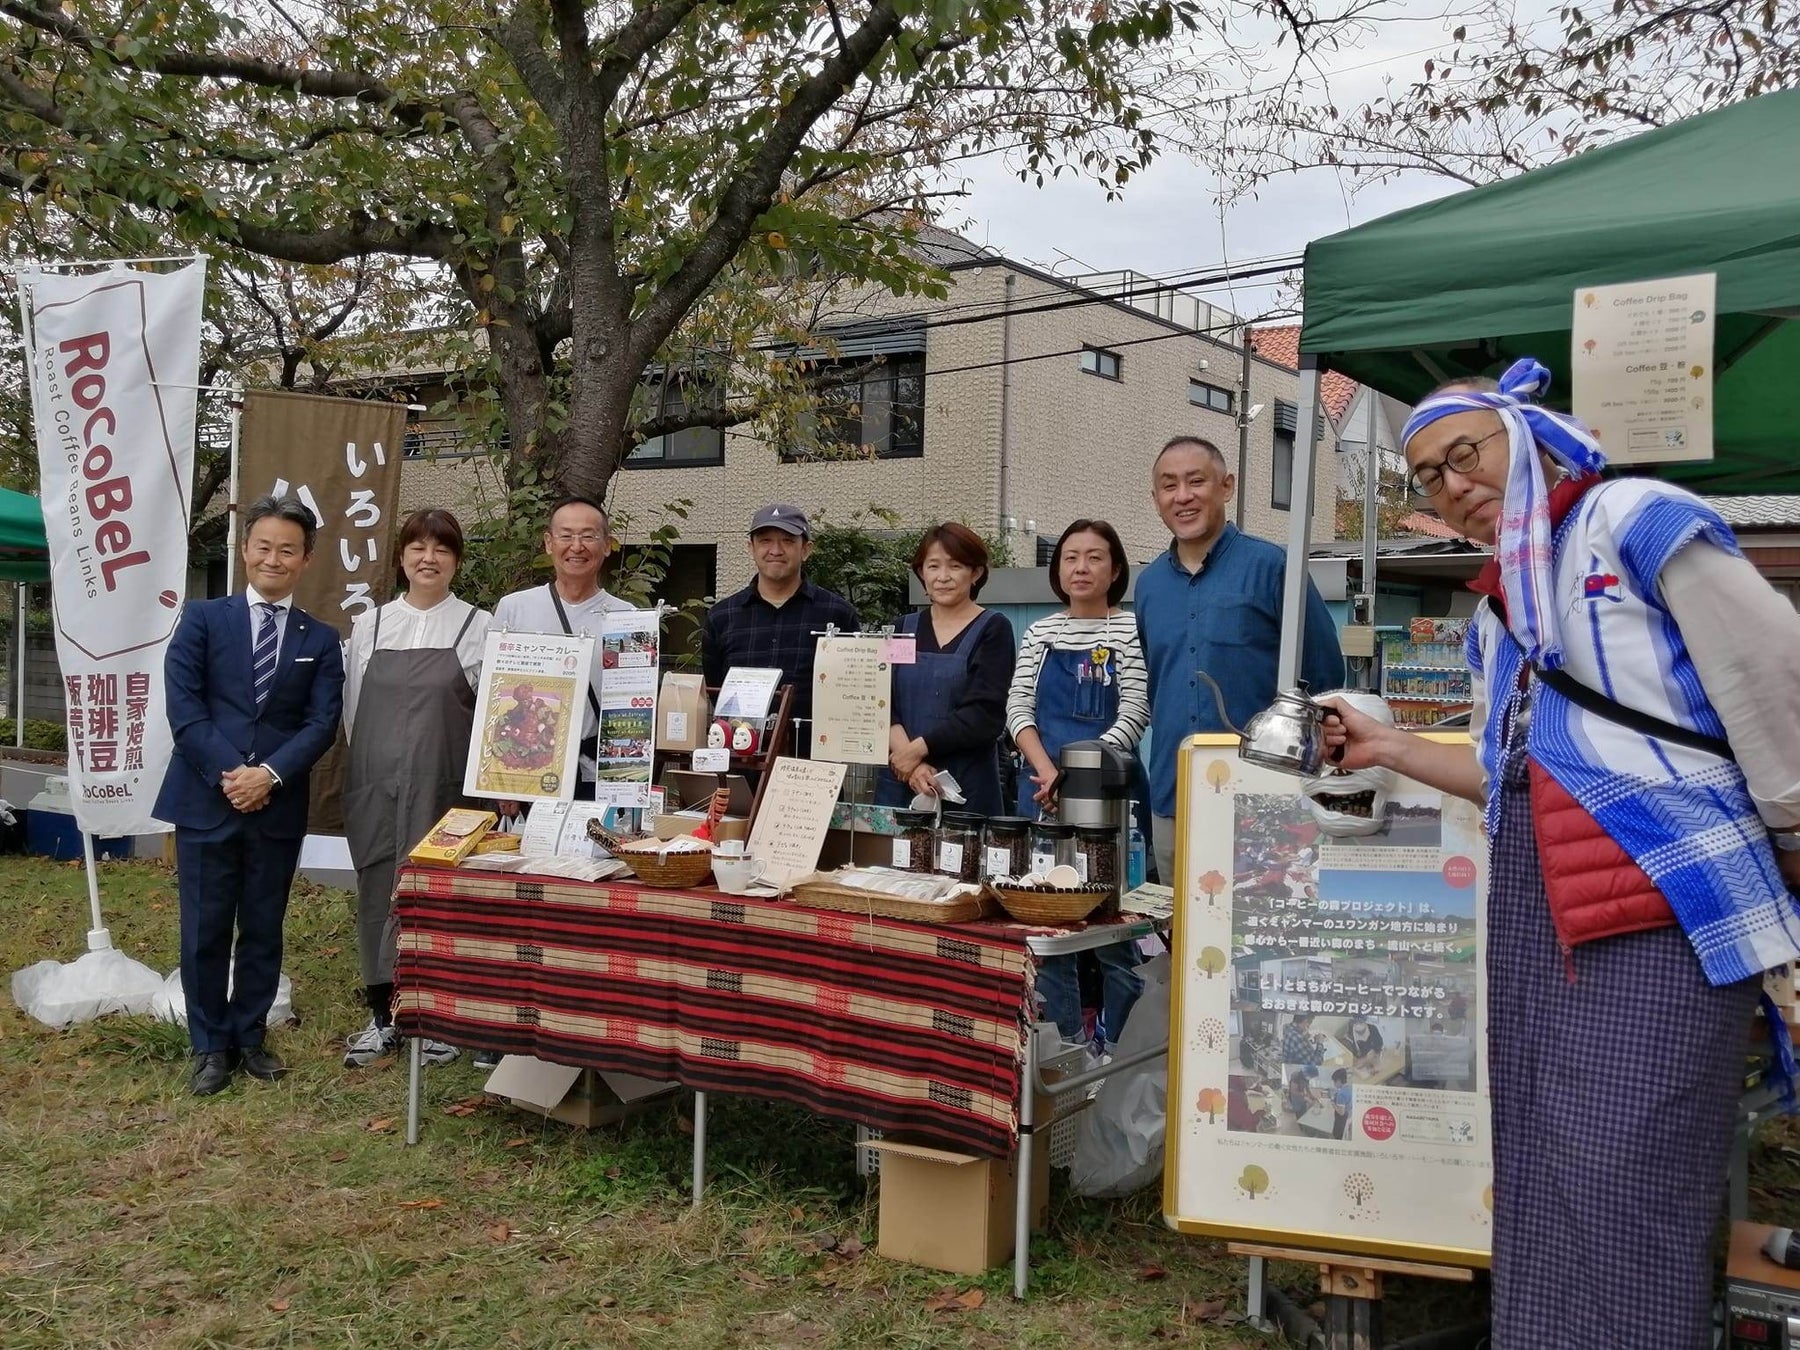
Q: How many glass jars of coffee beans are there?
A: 5